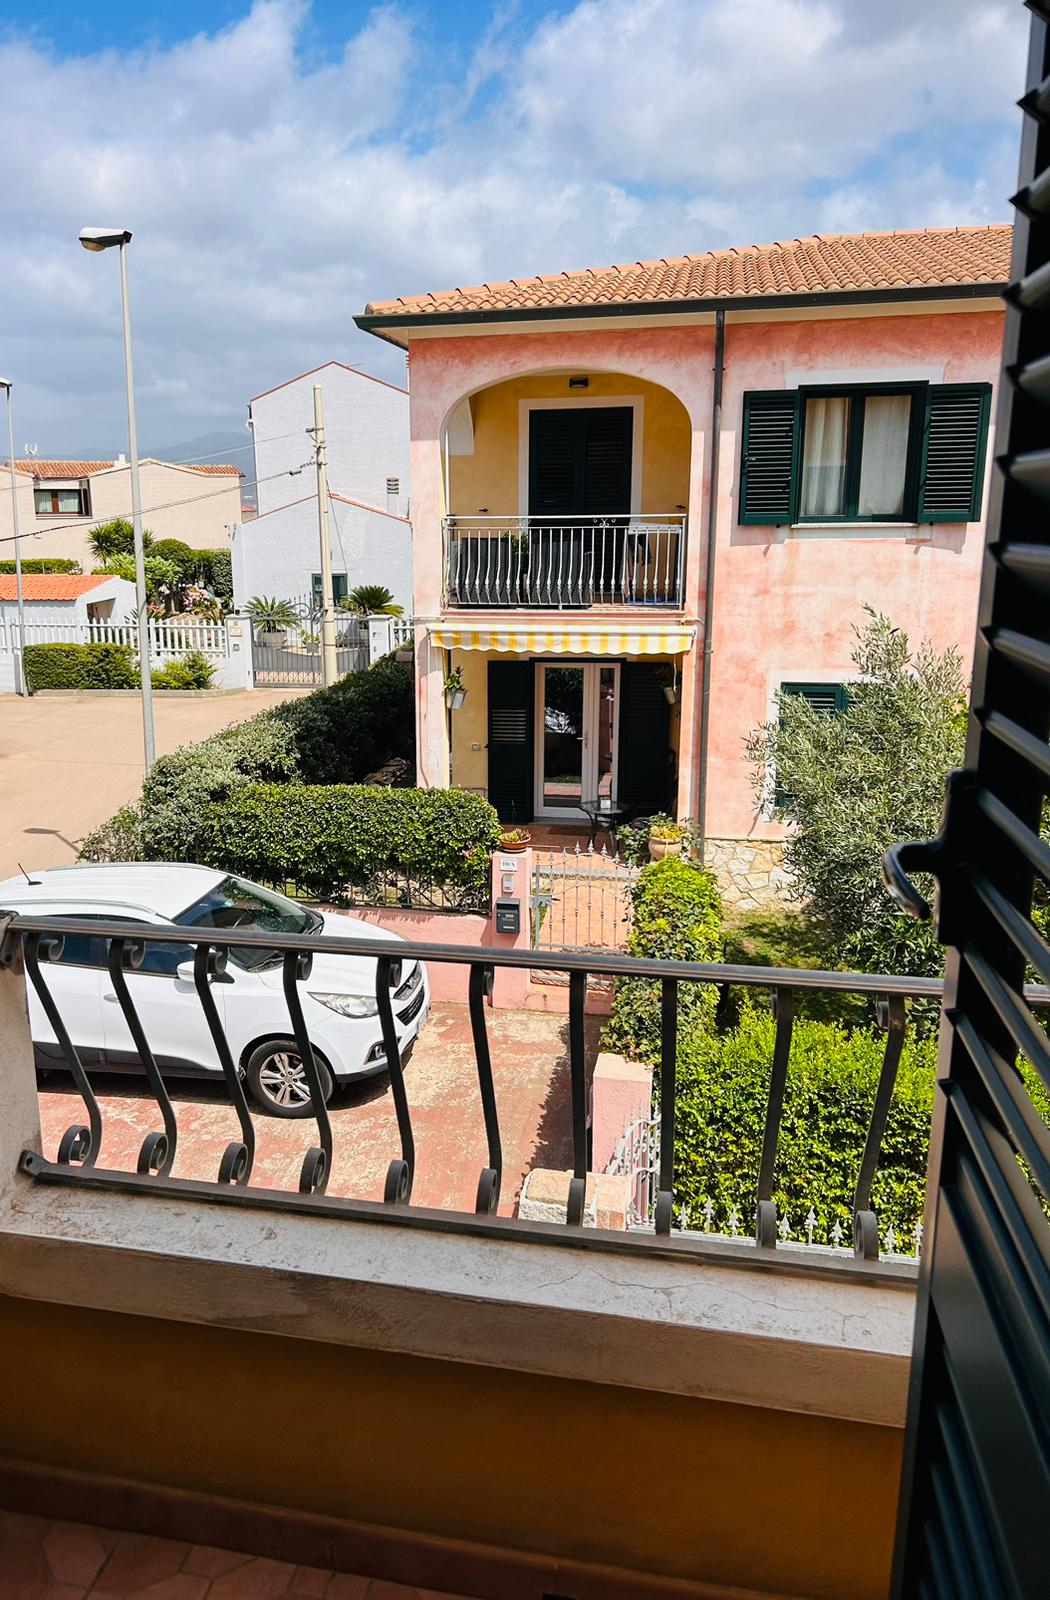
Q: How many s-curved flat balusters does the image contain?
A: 10